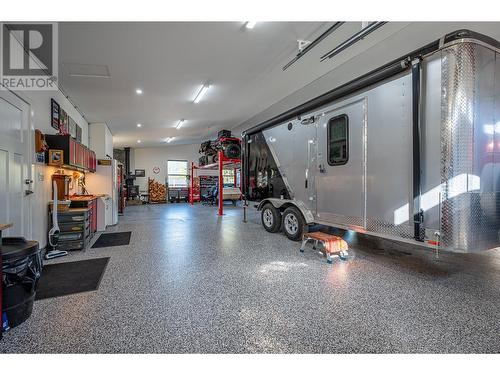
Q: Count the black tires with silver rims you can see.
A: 2